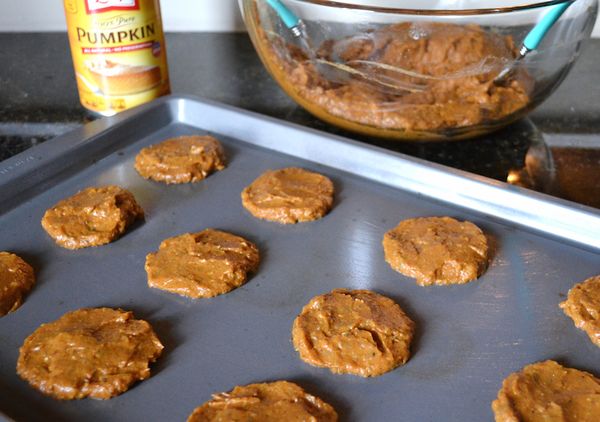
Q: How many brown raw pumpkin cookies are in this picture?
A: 11